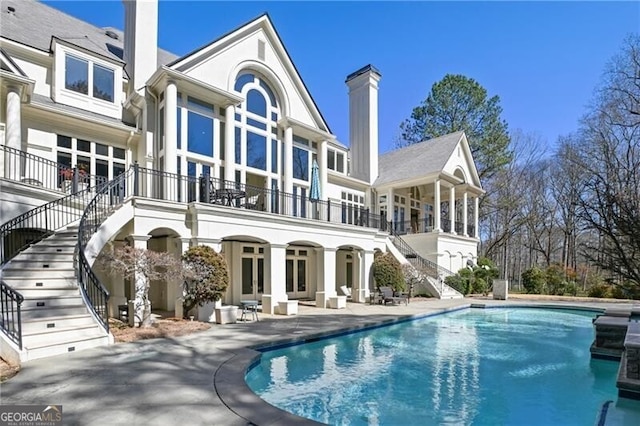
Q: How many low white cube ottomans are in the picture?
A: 3